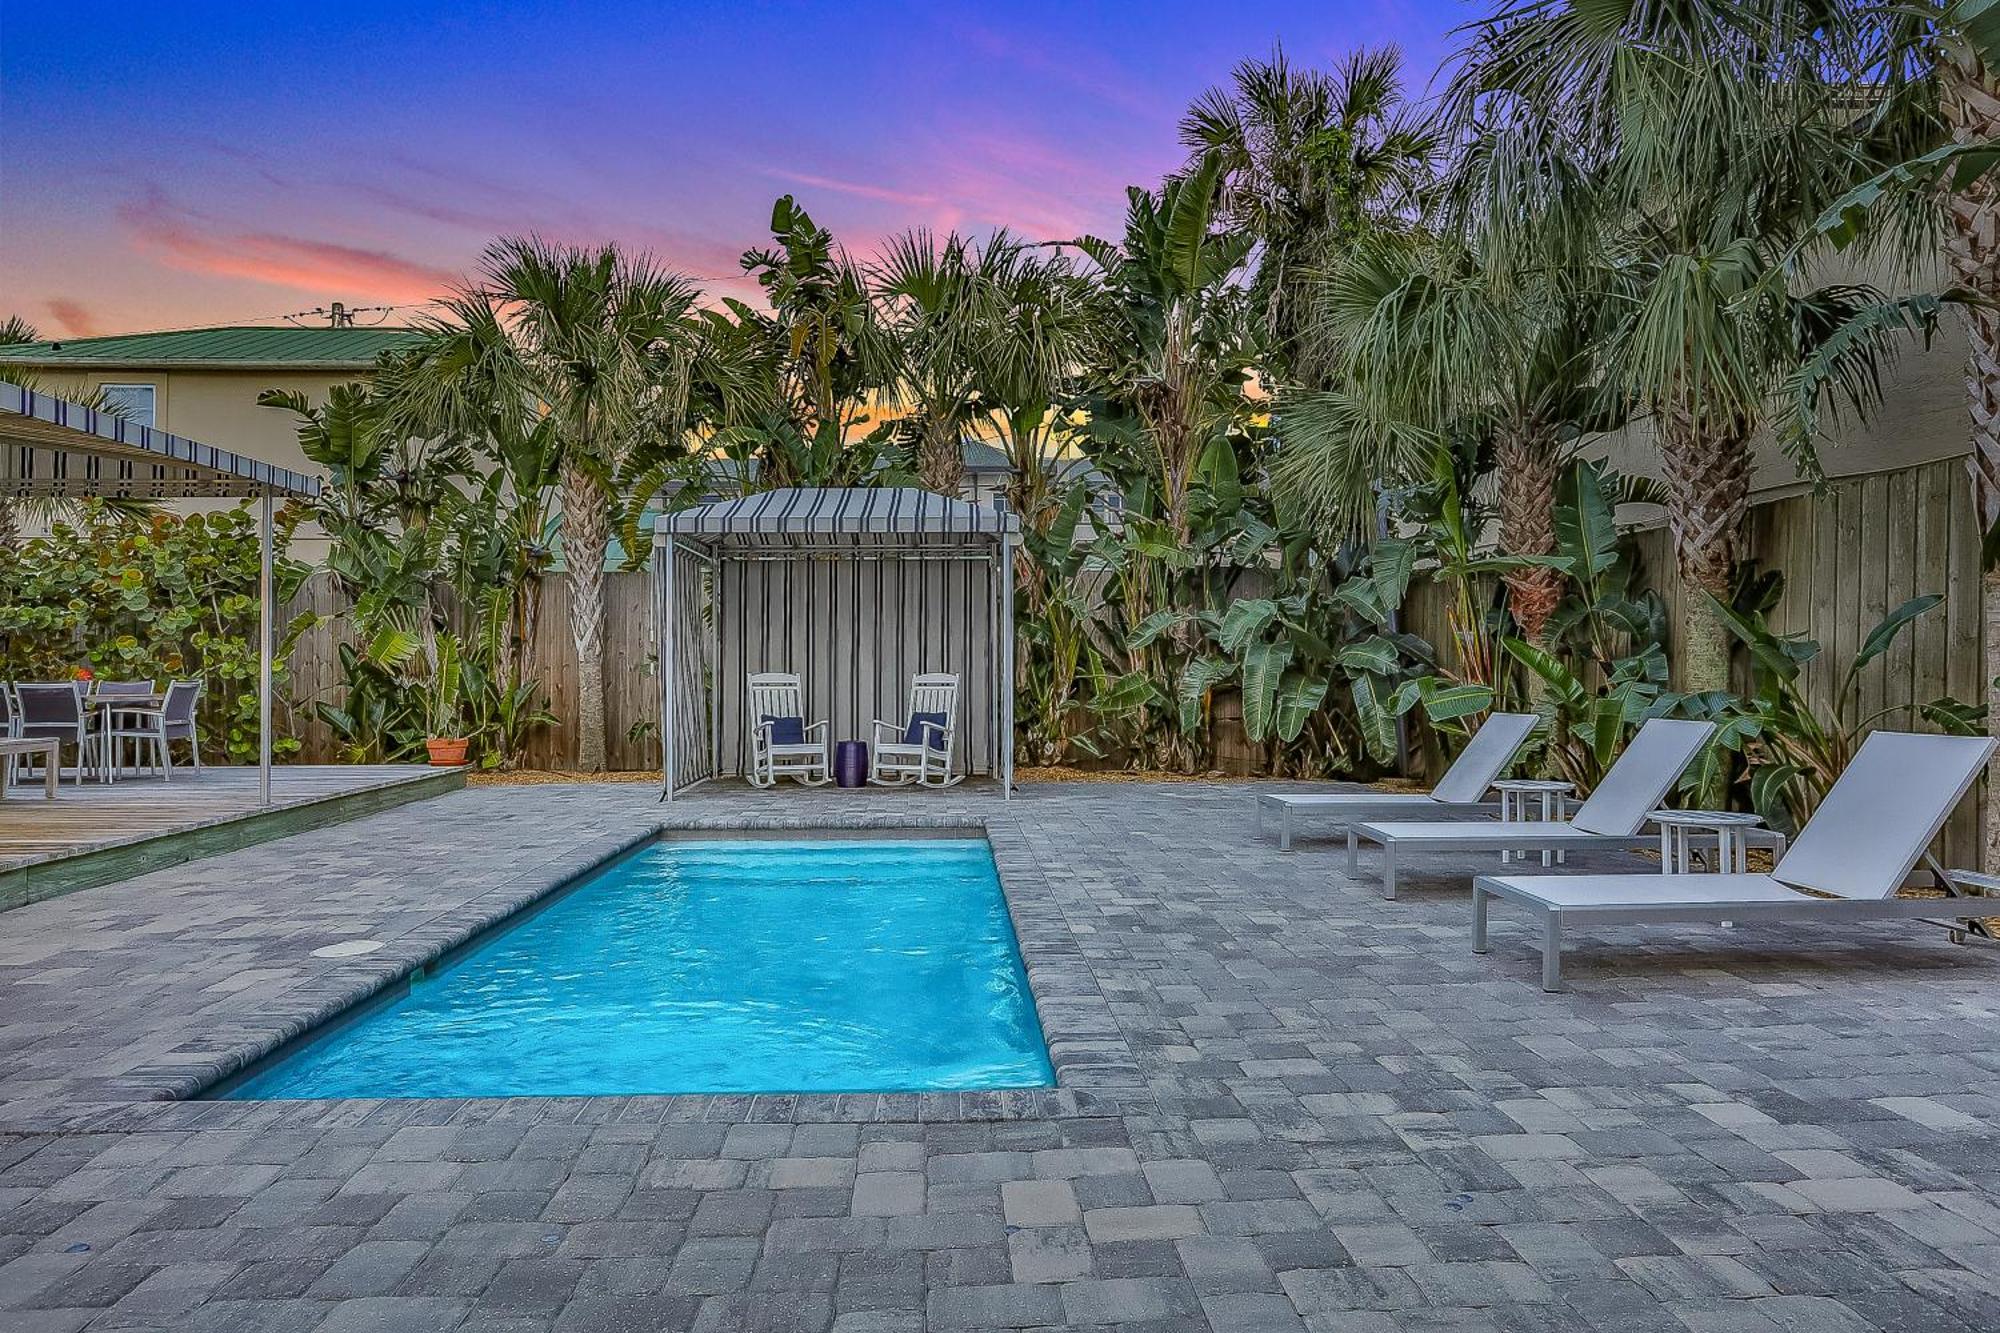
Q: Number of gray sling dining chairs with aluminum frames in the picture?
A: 5